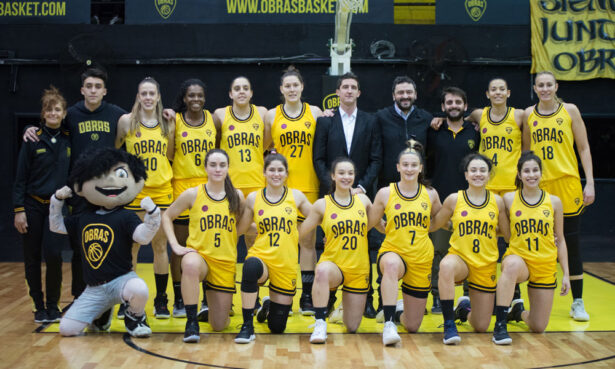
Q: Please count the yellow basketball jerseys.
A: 12